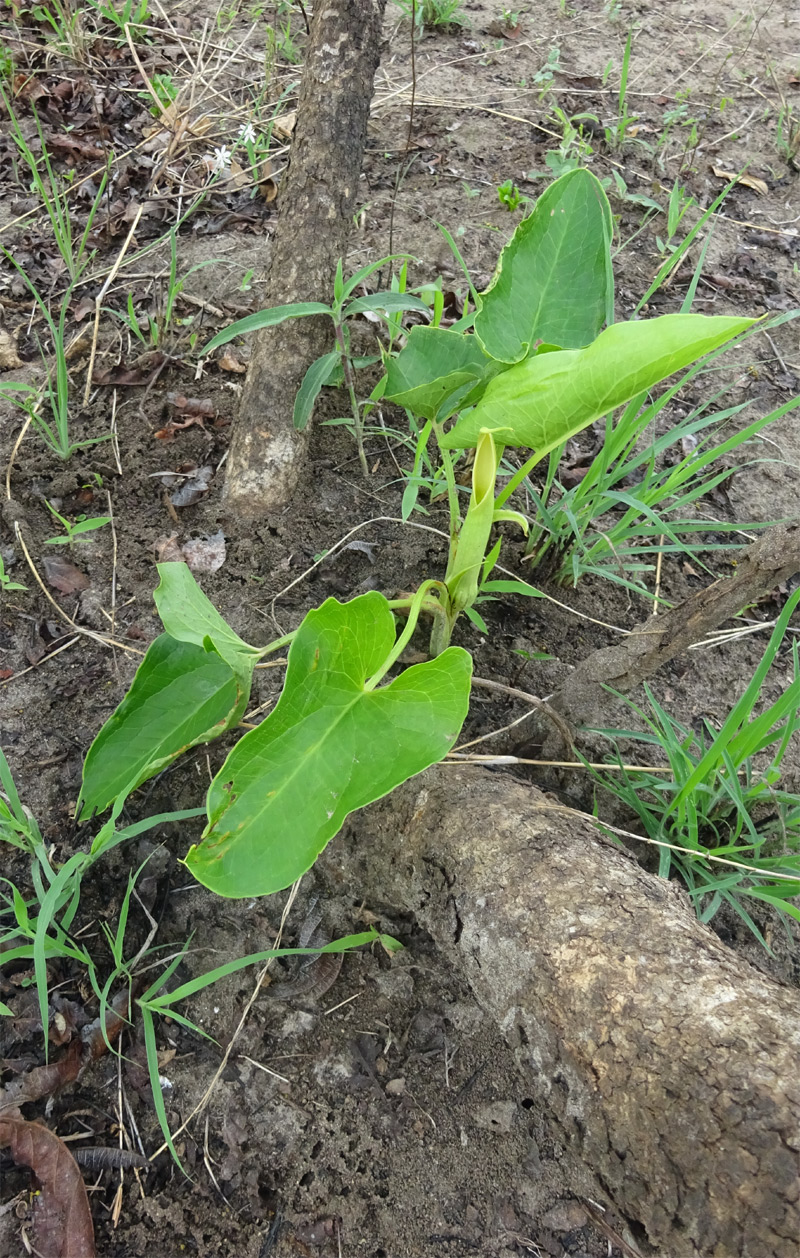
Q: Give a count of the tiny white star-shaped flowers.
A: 2